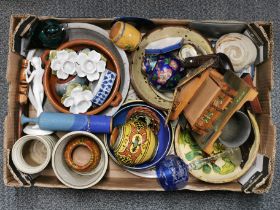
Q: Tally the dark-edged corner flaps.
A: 4